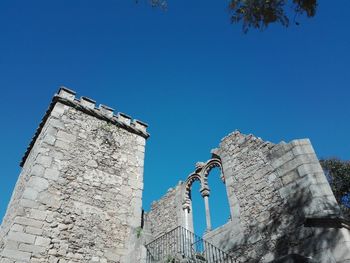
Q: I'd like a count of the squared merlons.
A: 5